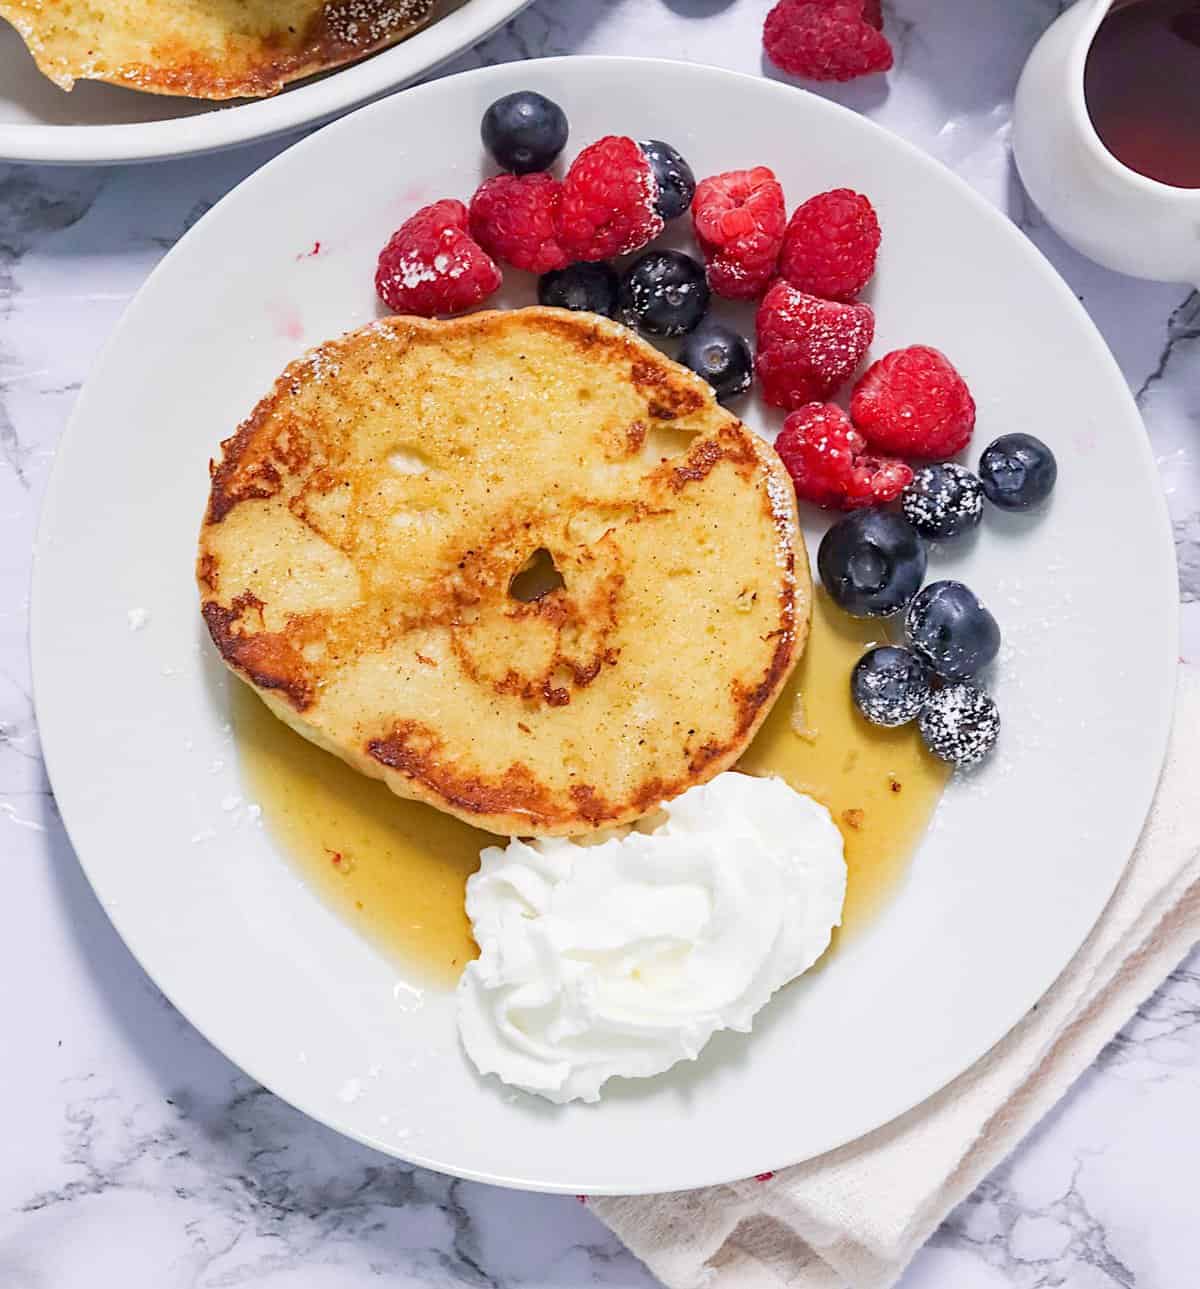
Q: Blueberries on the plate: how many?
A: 11